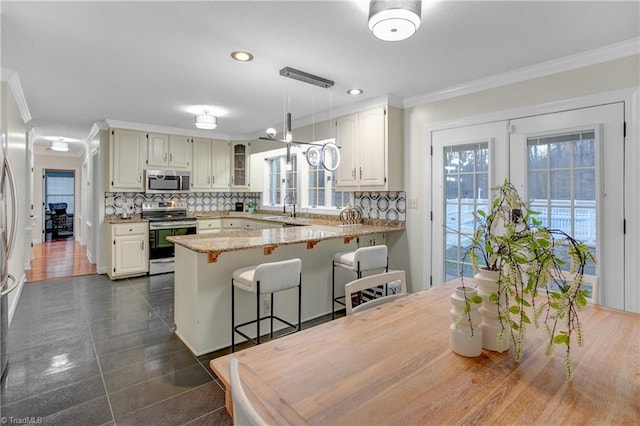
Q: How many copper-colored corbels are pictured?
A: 4